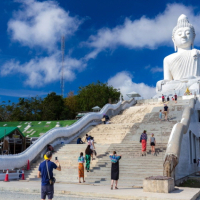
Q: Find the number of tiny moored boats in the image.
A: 0